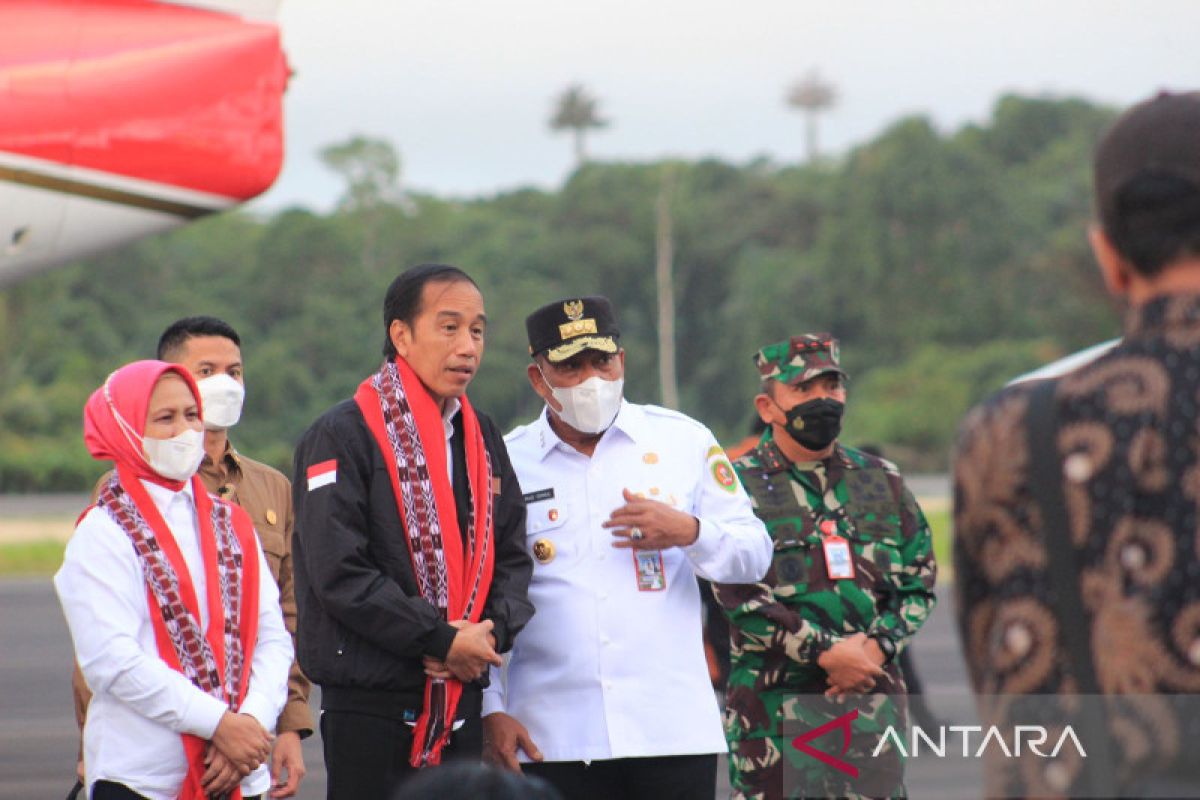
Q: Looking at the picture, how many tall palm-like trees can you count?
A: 2